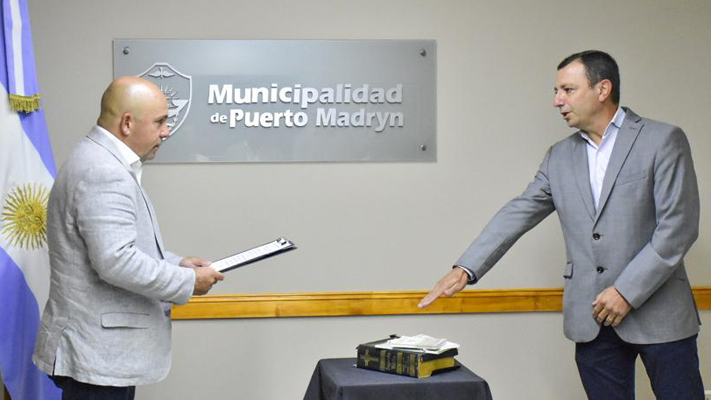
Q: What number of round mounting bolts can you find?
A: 3